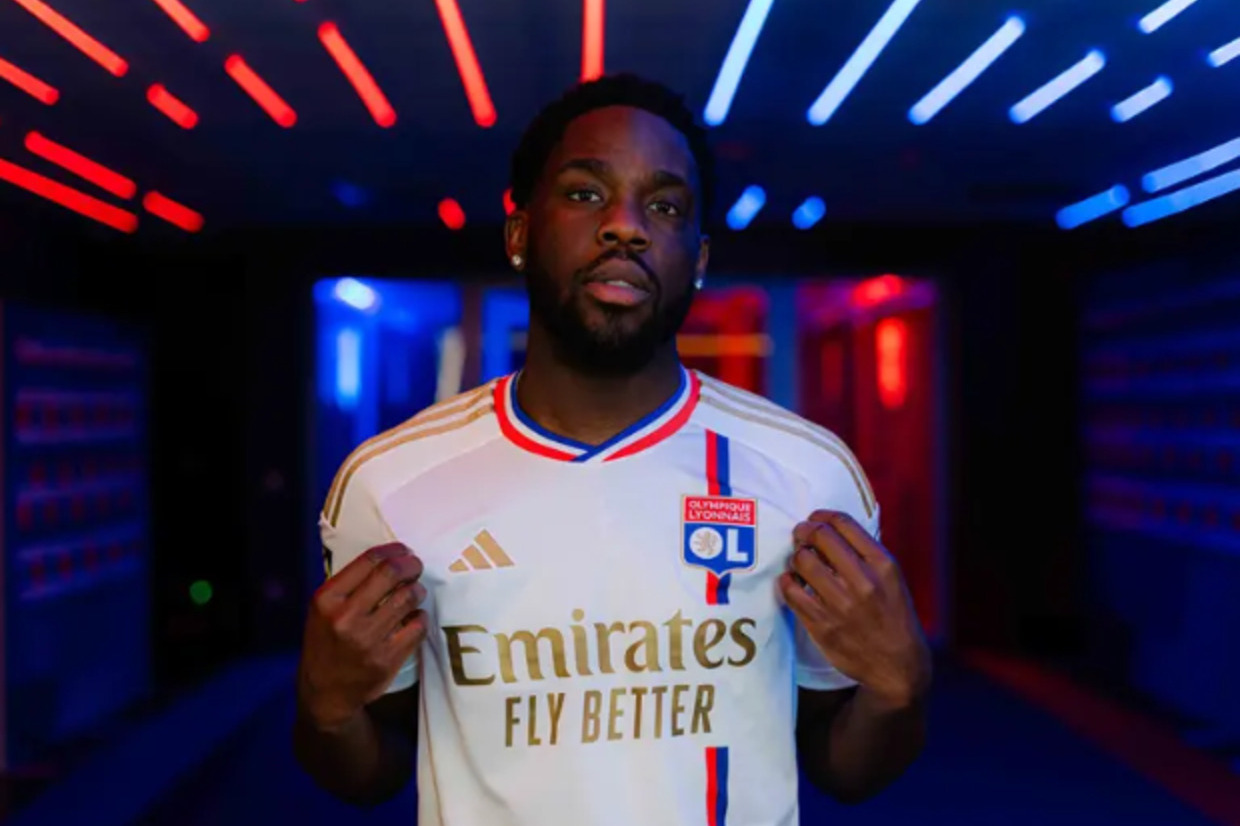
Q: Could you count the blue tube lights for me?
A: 12